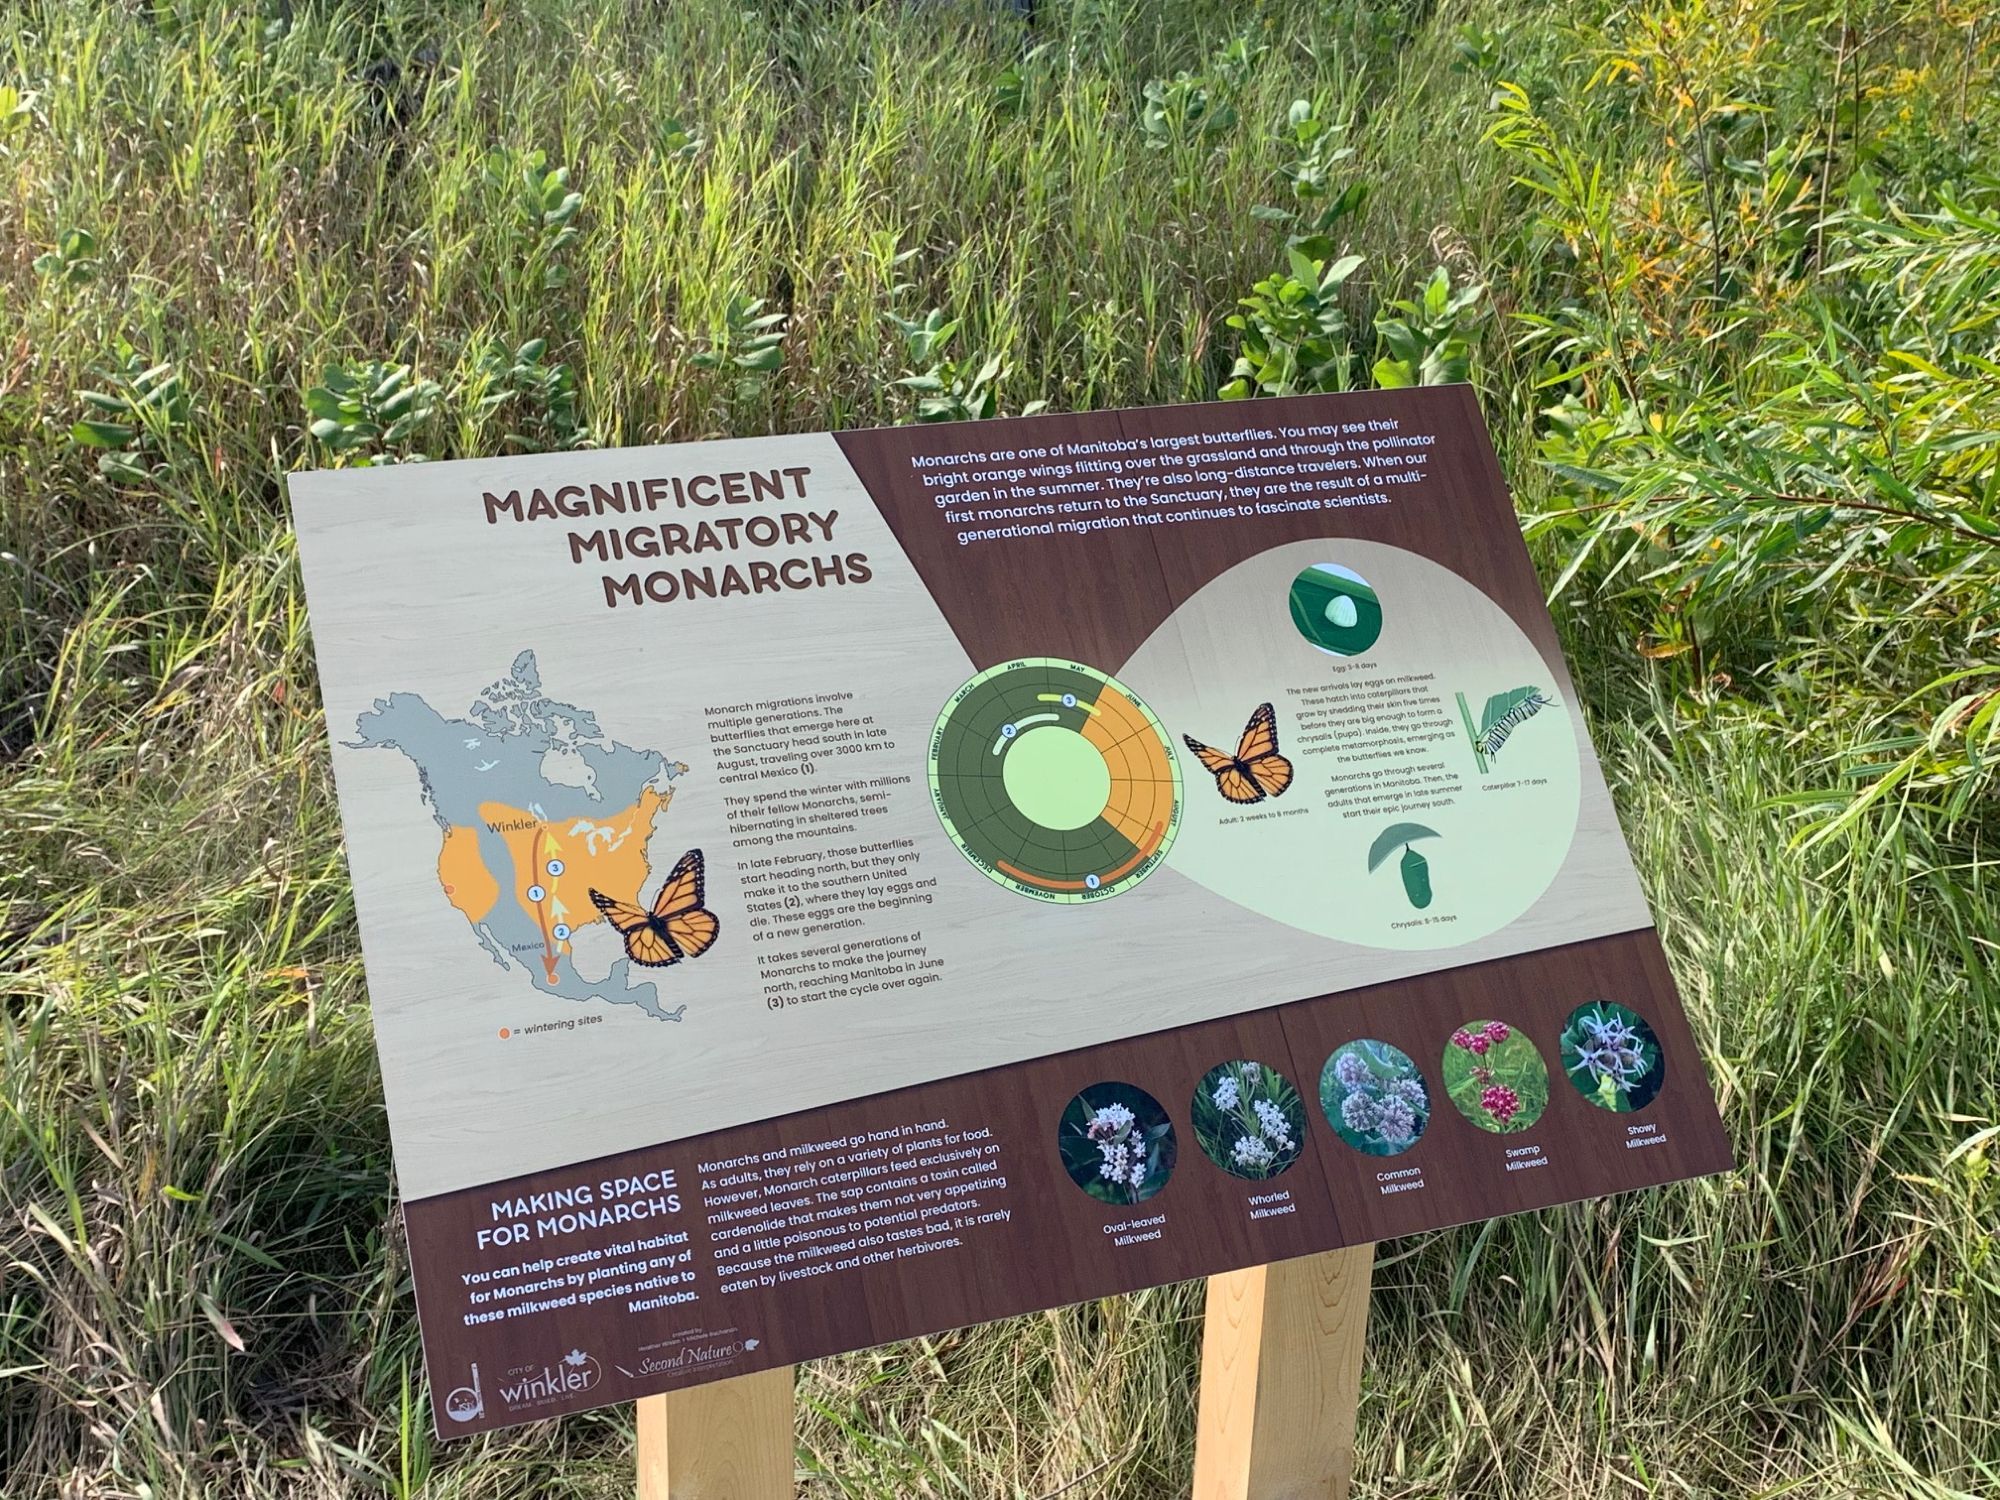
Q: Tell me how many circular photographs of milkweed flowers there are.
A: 5